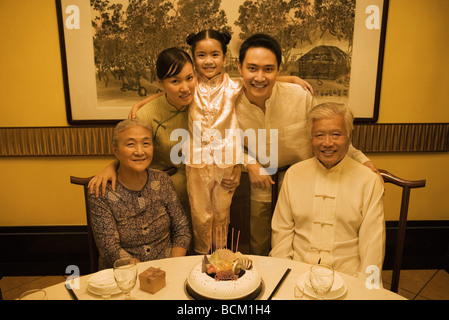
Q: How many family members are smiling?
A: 5